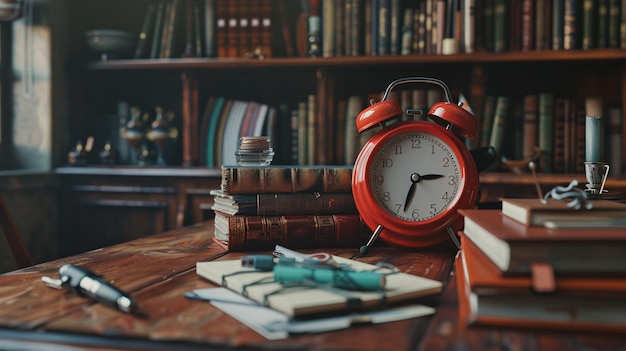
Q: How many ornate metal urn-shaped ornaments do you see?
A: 2